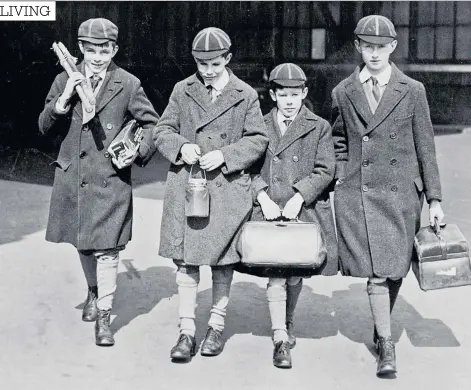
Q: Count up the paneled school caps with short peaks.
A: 4